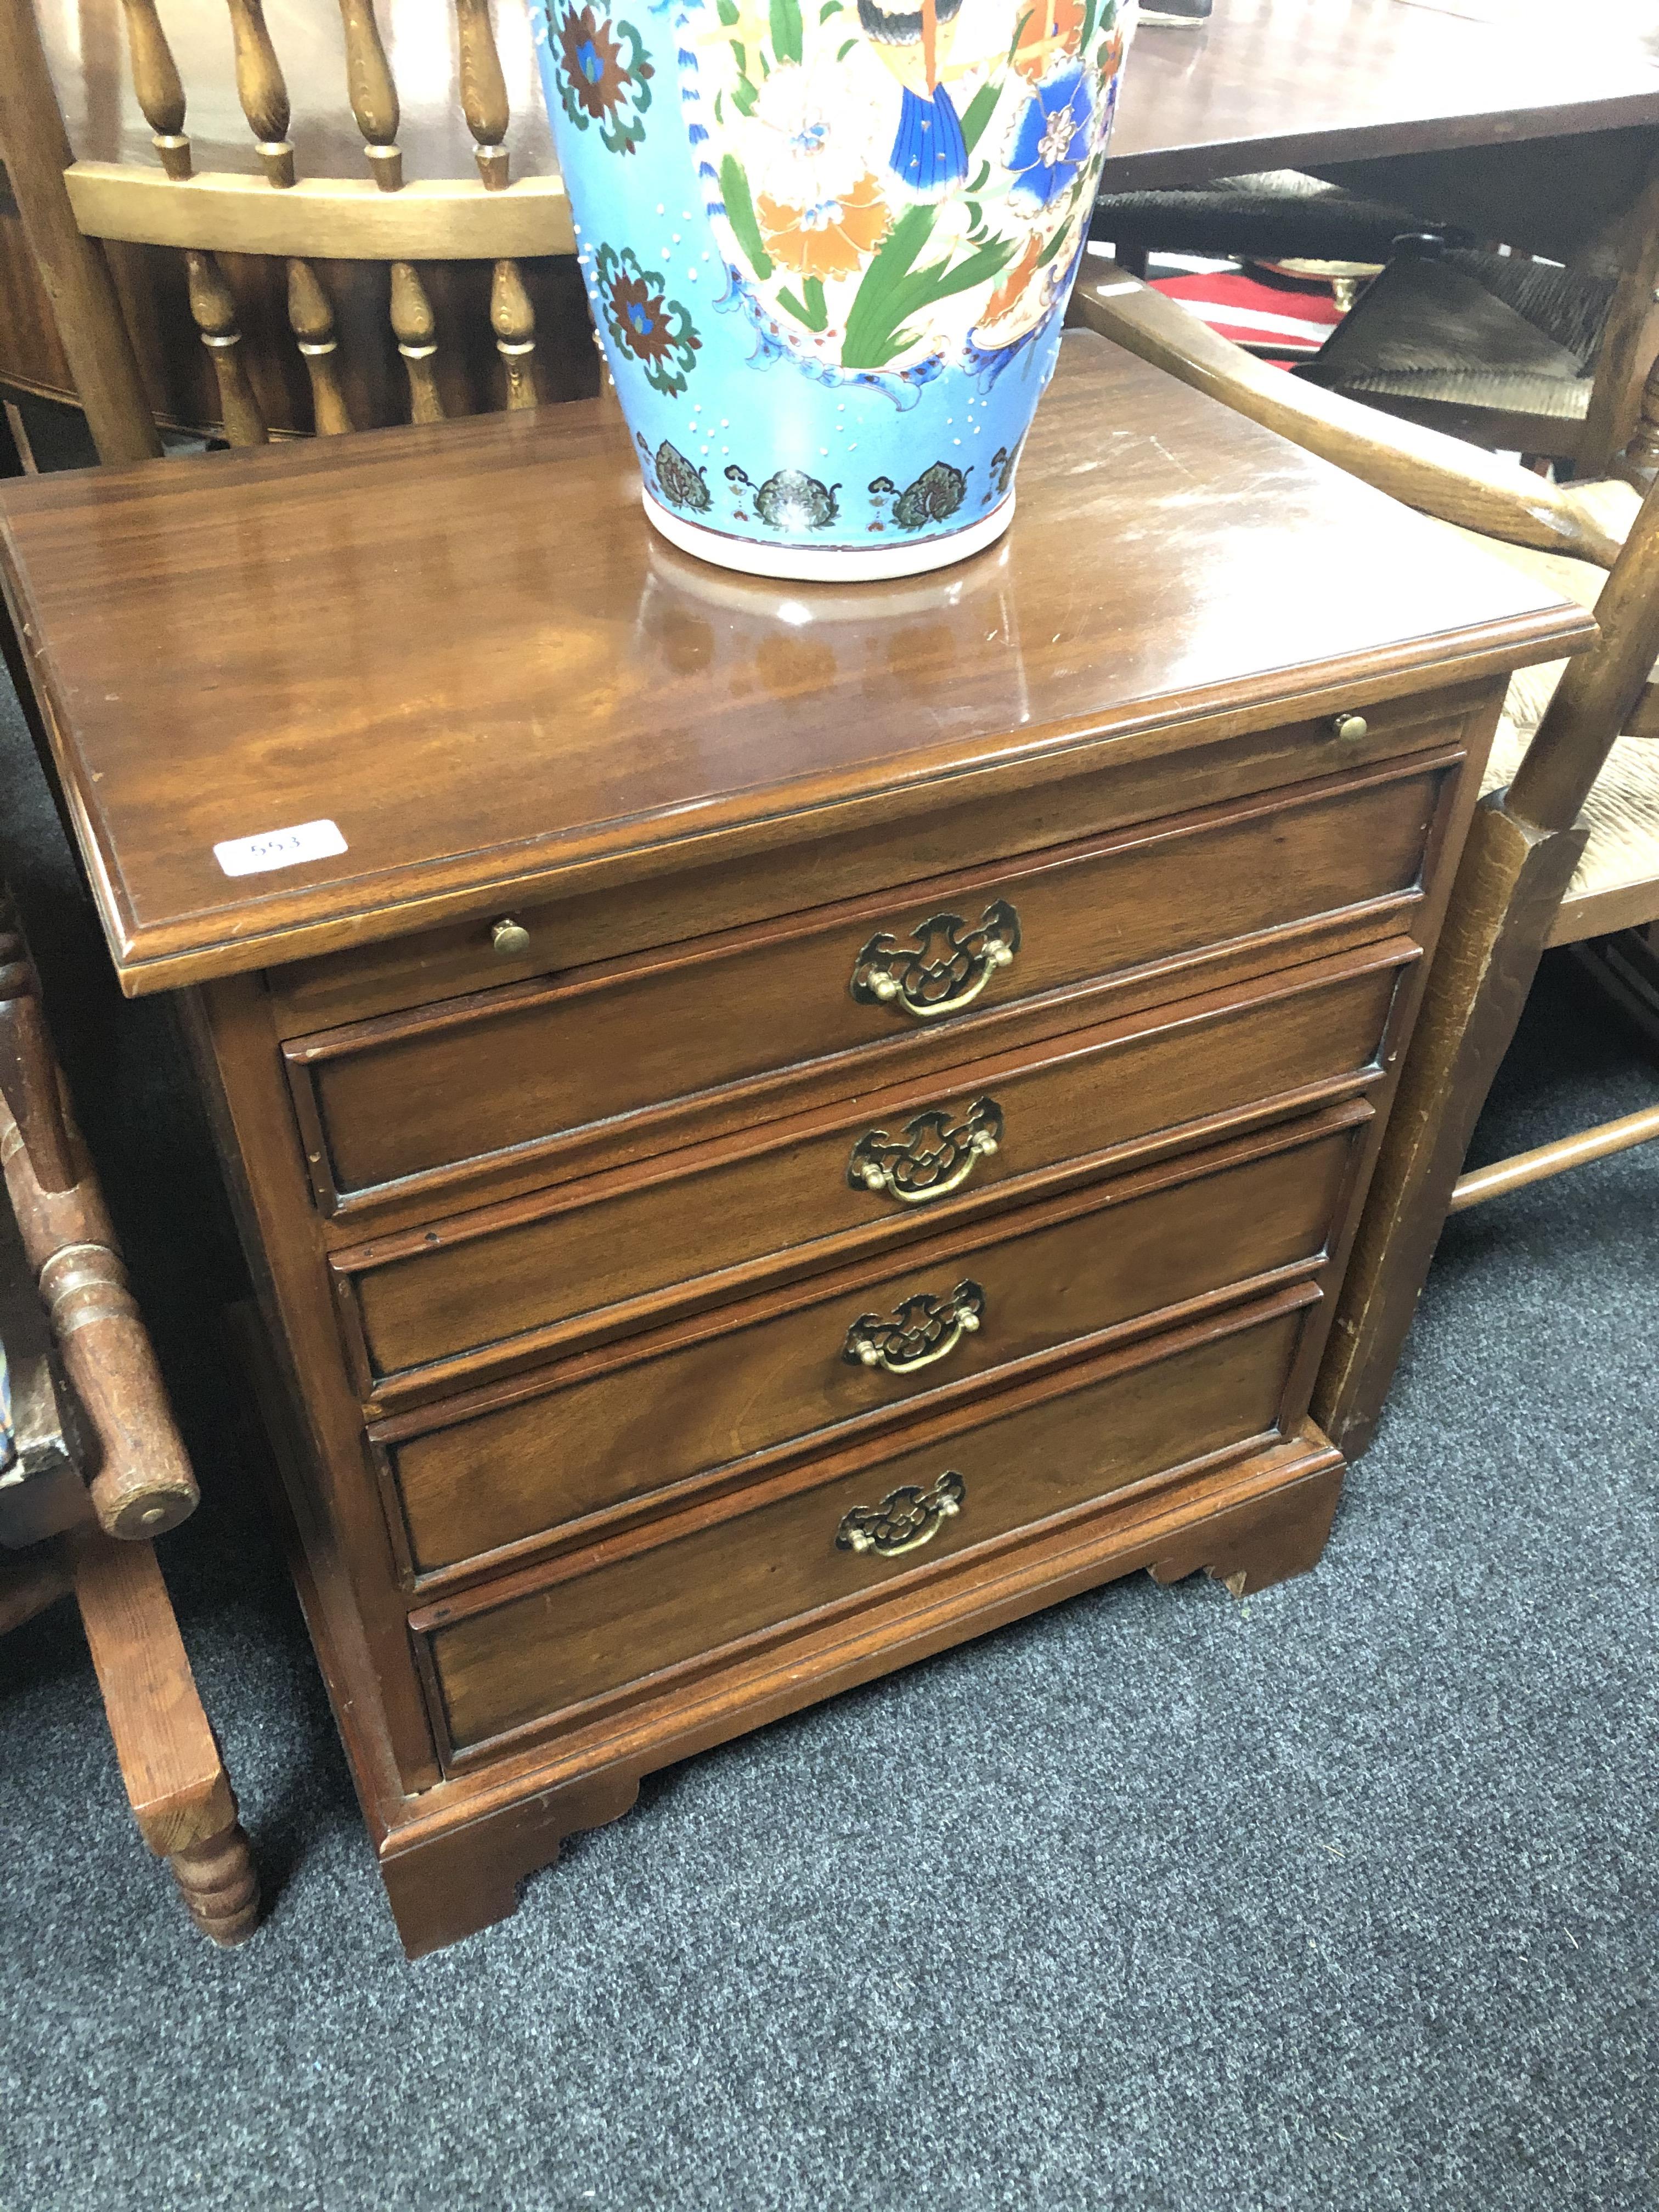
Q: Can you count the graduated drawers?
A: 4